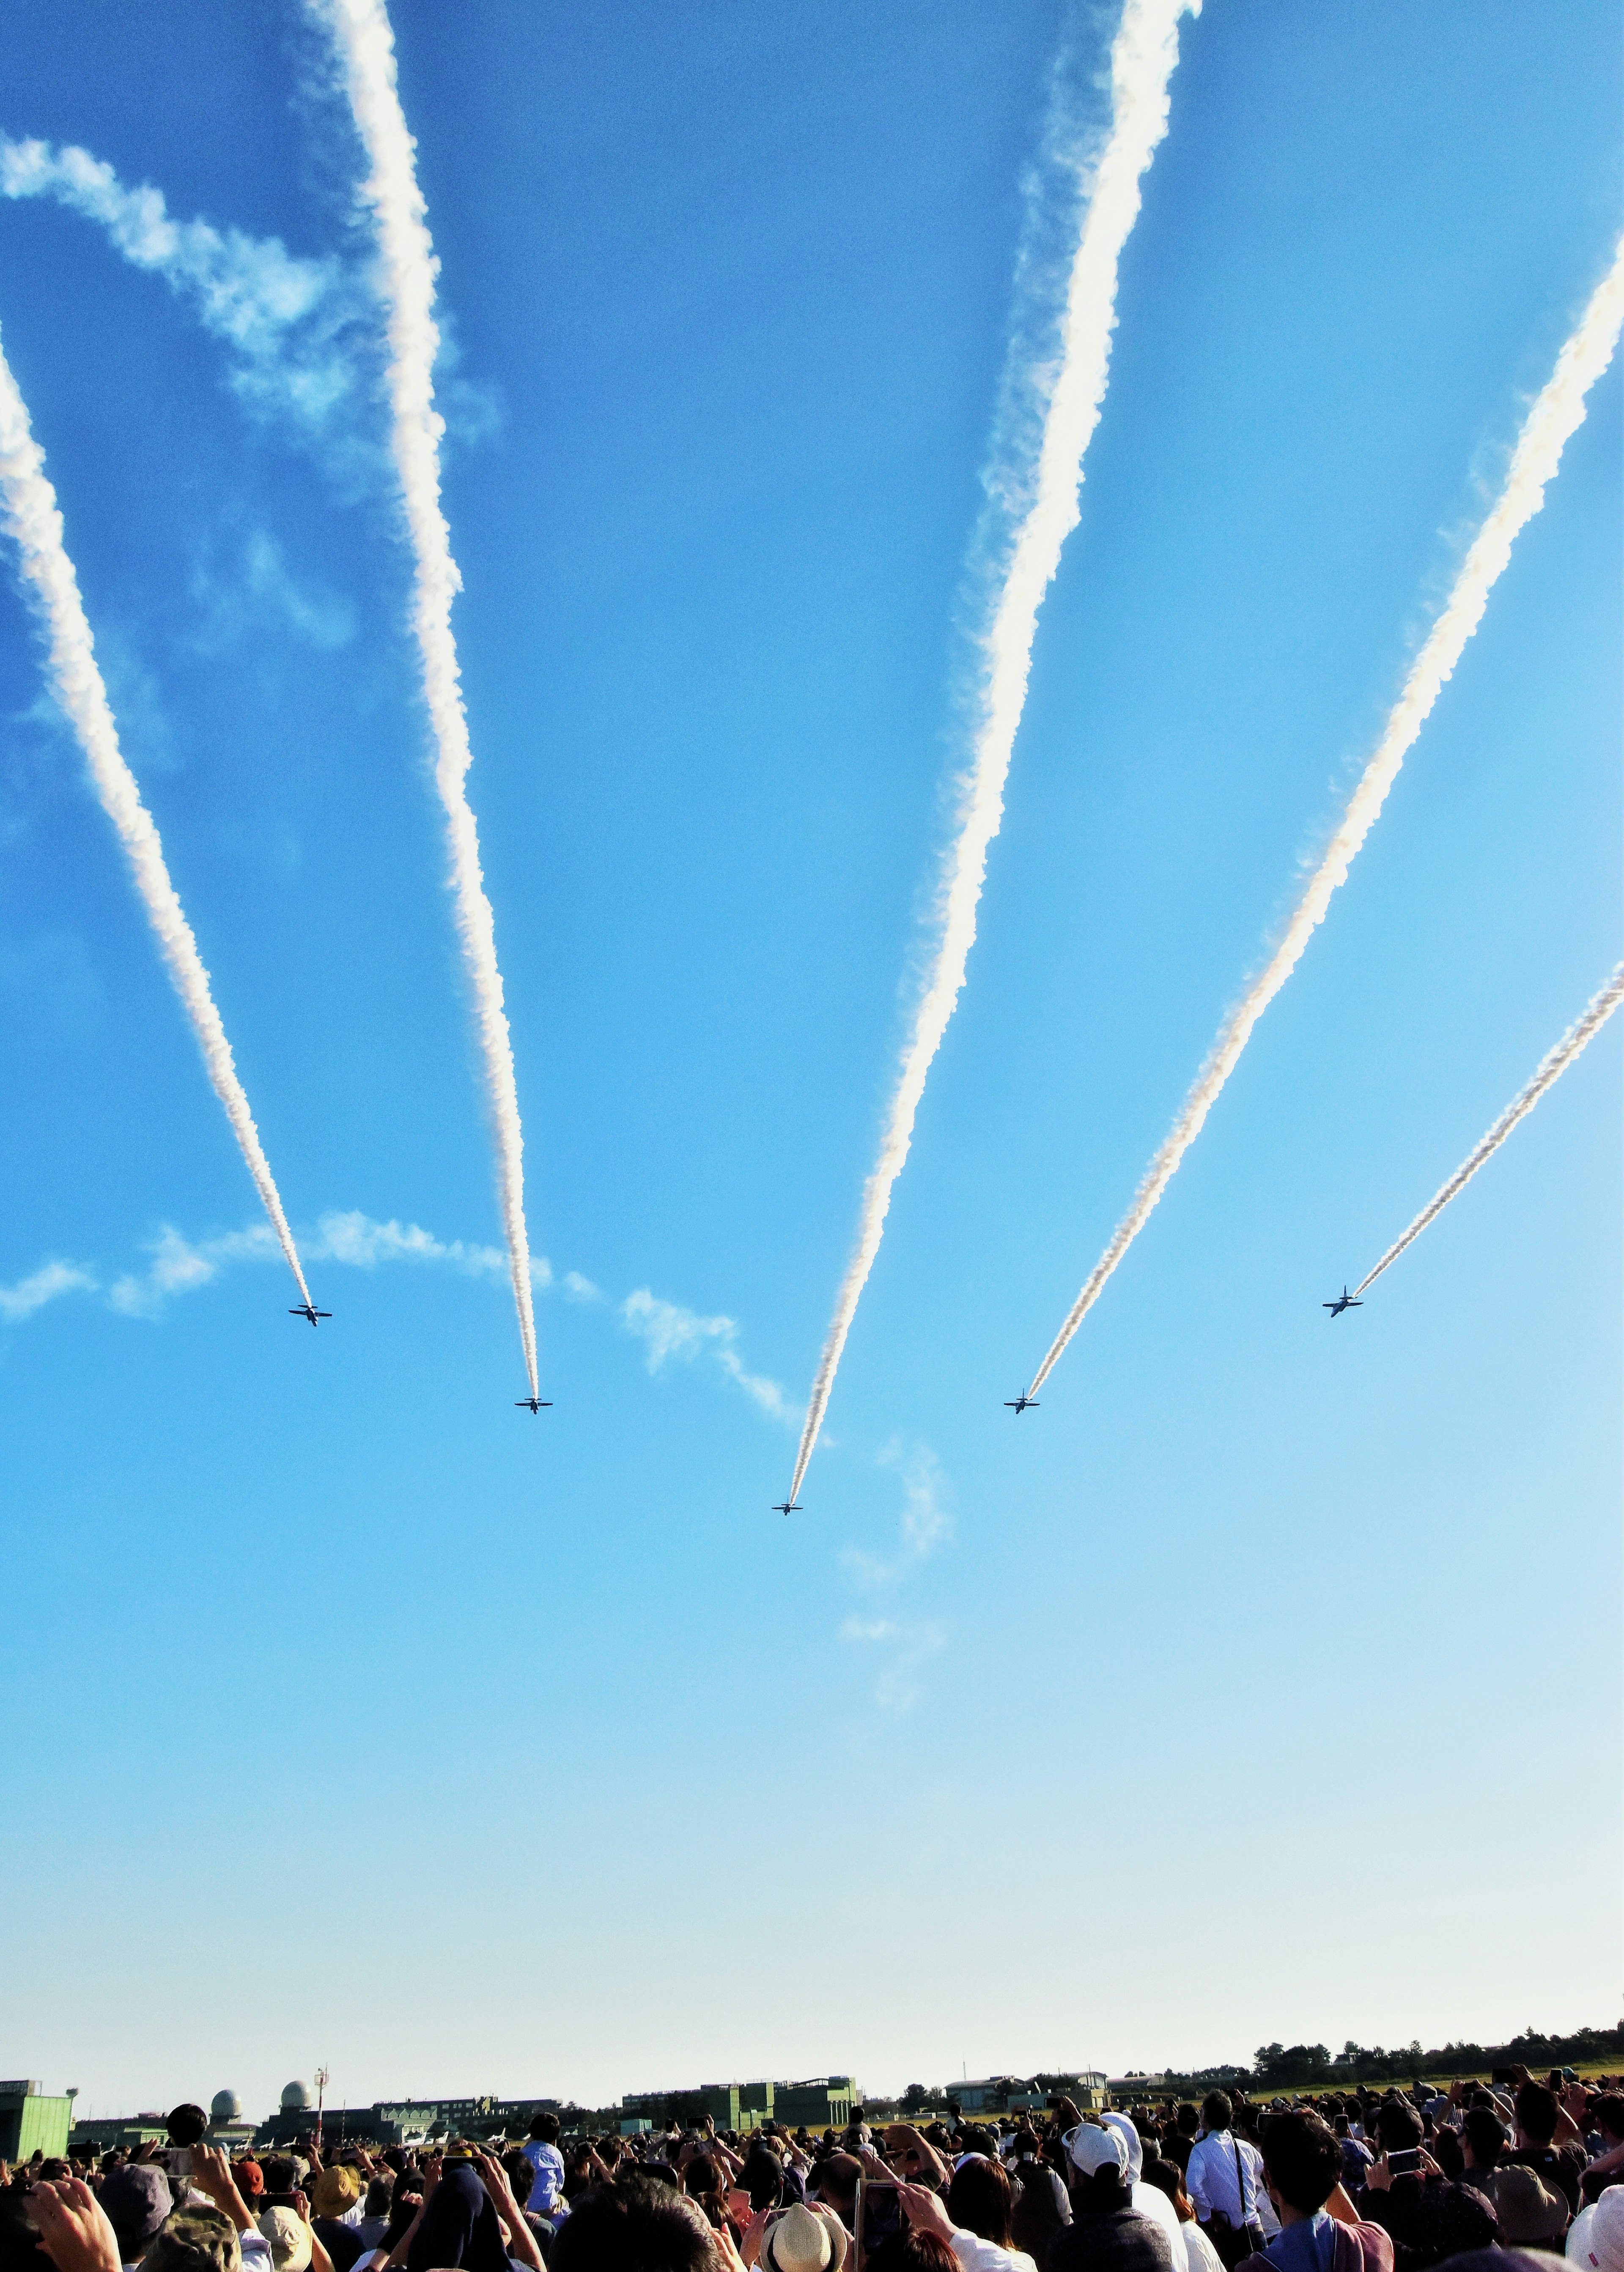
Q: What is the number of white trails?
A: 5